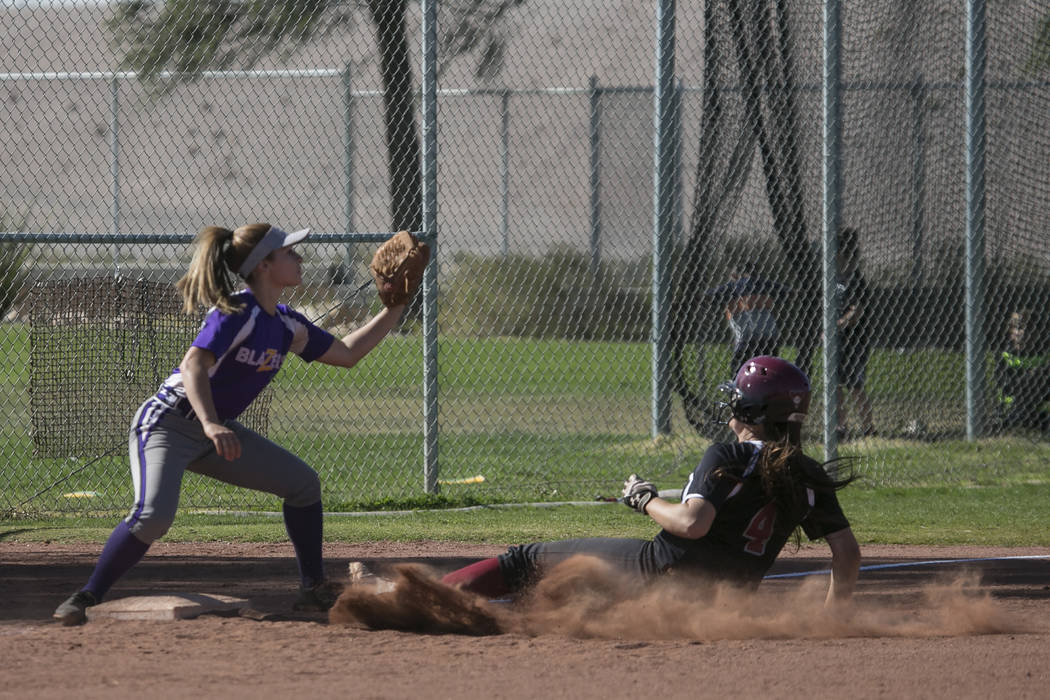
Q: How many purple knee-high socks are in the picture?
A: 2